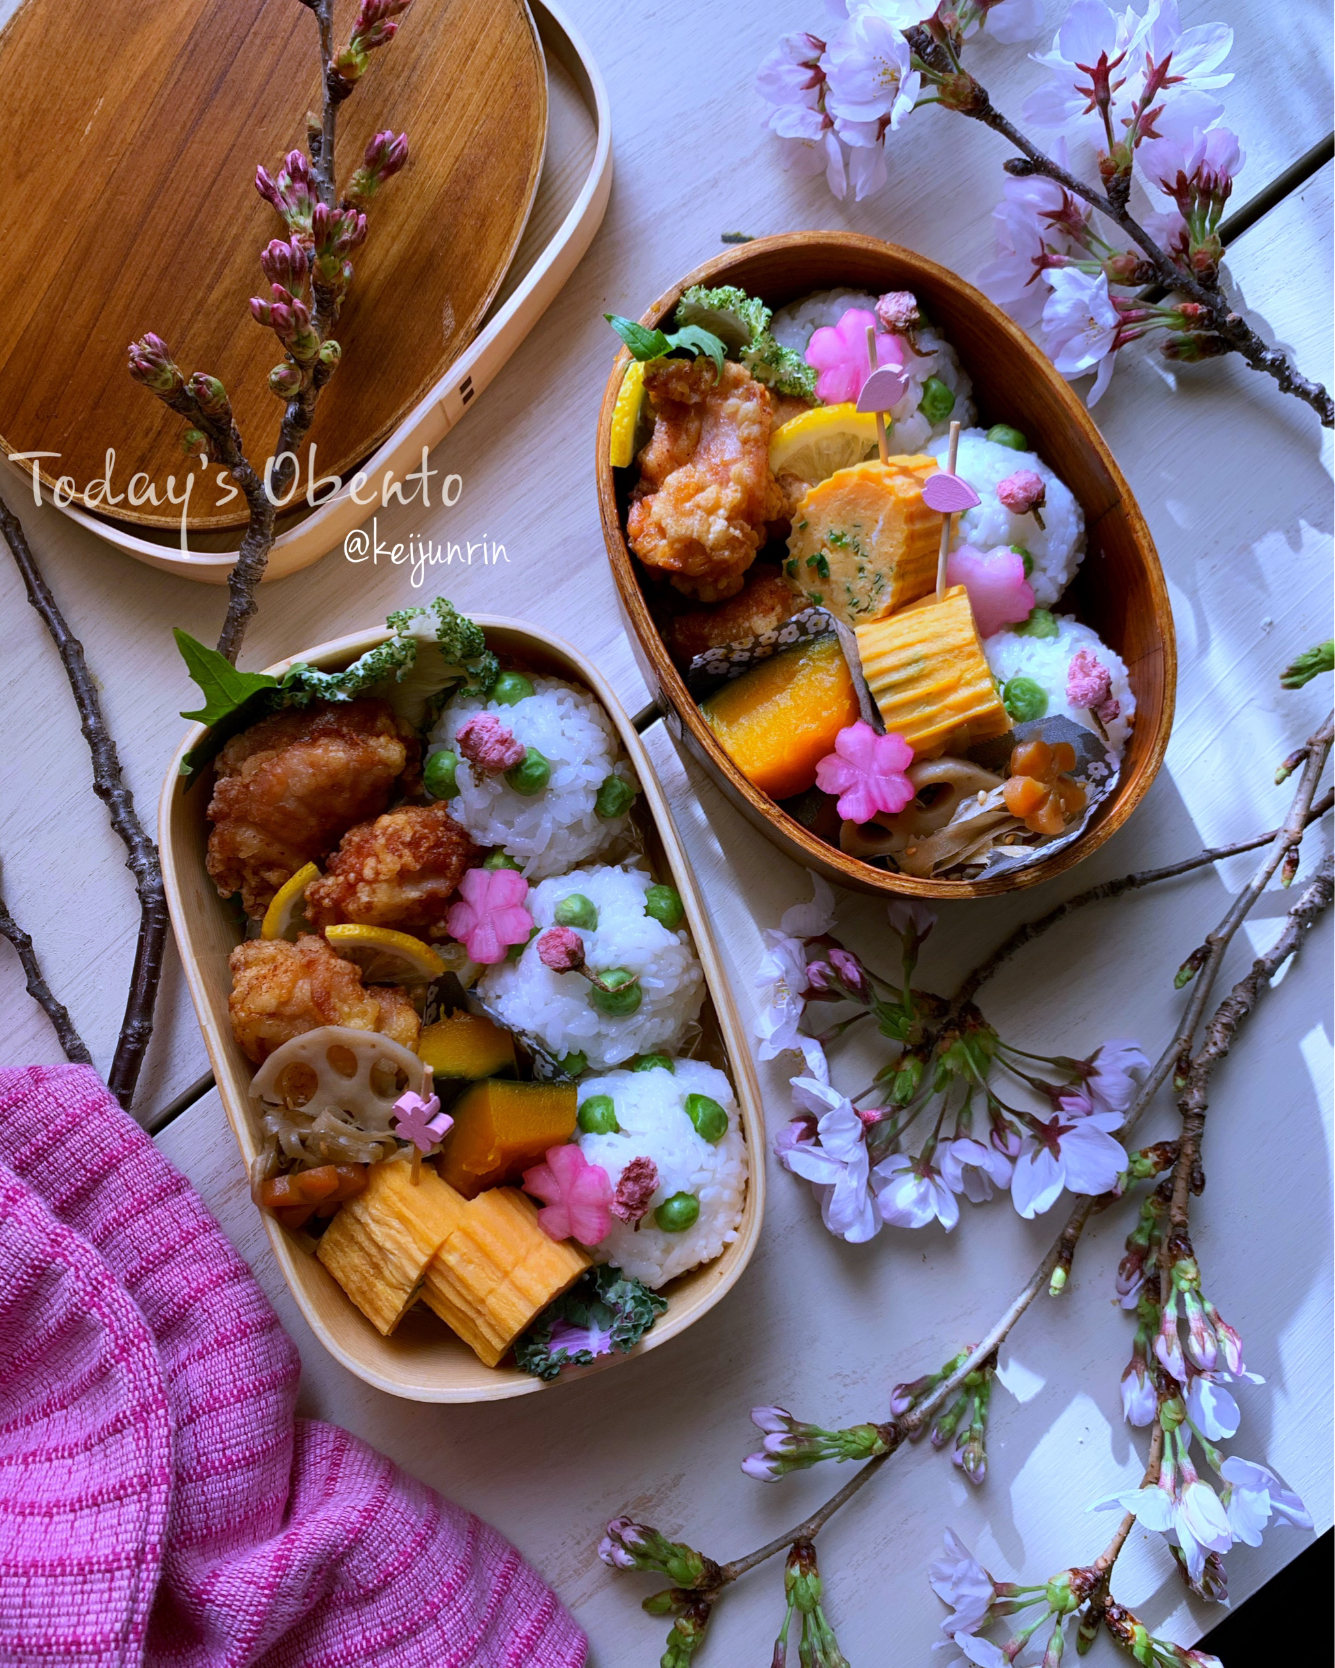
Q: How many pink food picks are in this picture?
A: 3